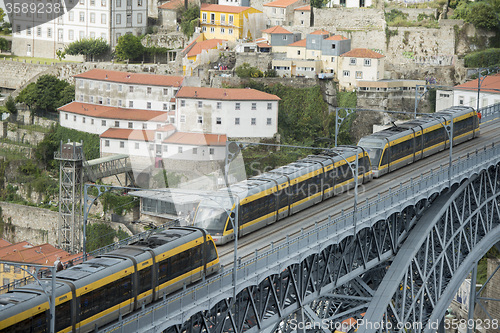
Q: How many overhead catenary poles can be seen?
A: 9